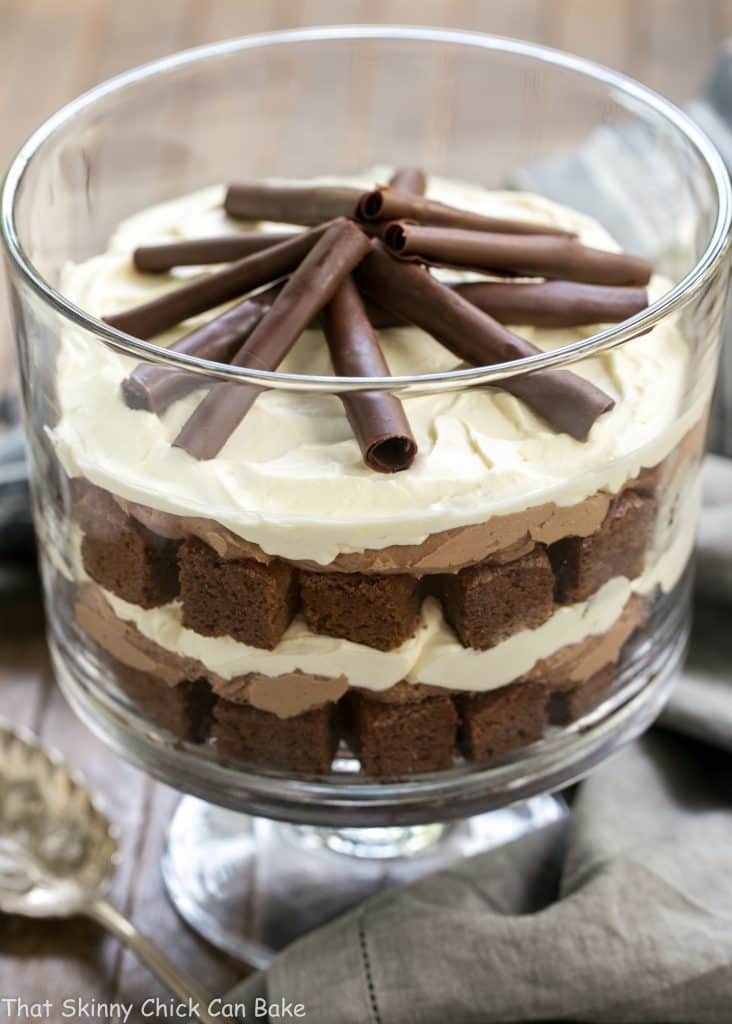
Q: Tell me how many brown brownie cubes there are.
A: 10